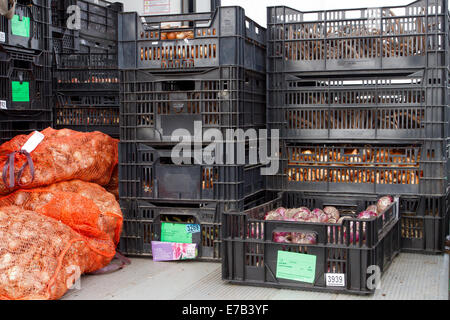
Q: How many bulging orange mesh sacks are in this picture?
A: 3